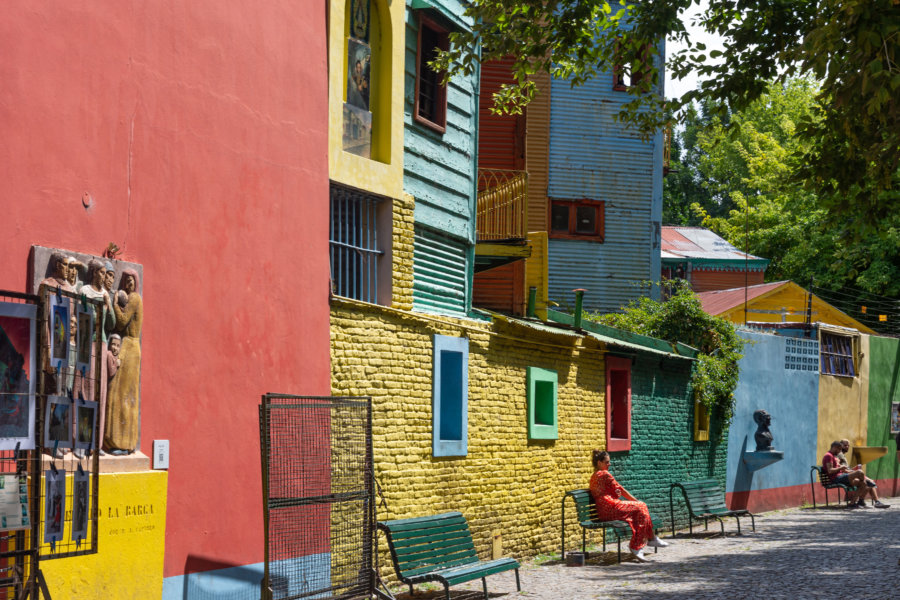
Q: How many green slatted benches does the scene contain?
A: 4